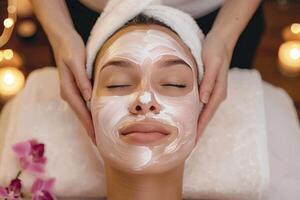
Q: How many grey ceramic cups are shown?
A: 0